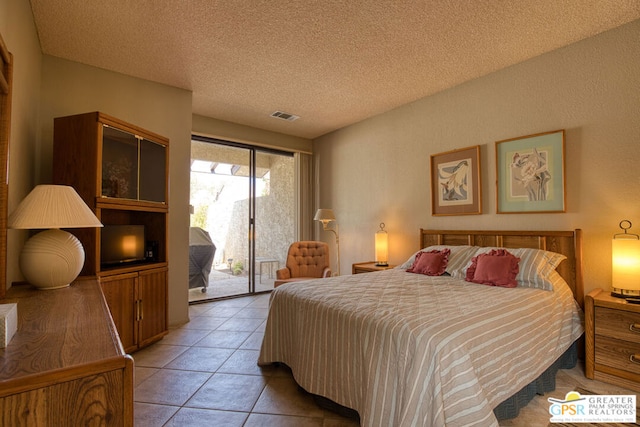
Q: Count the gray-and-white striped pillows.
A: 2